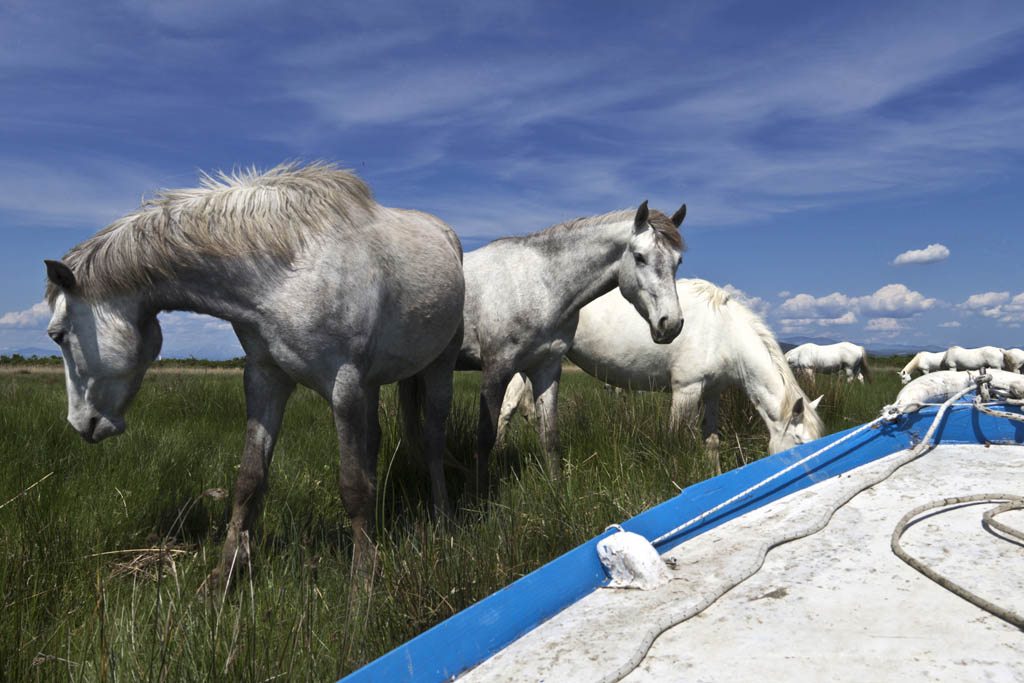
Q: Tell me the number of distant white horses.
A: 4